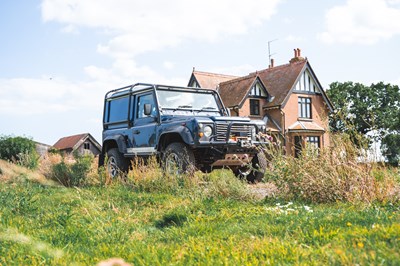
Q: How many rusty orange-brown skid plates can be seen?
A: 1